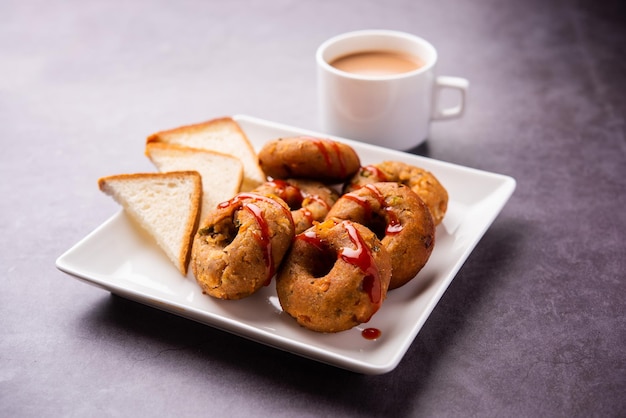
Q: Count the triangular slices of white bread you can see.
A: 3